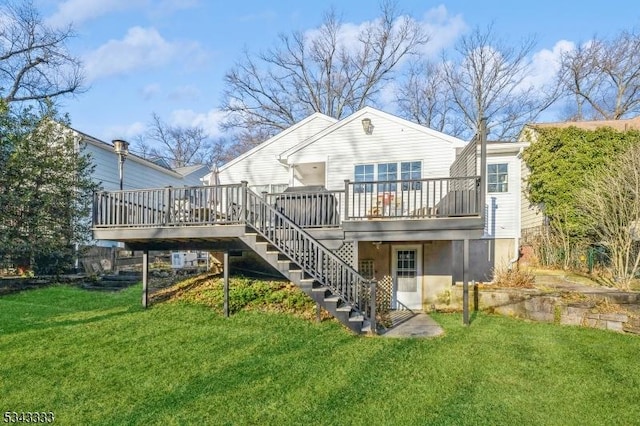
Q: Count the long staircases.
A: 1